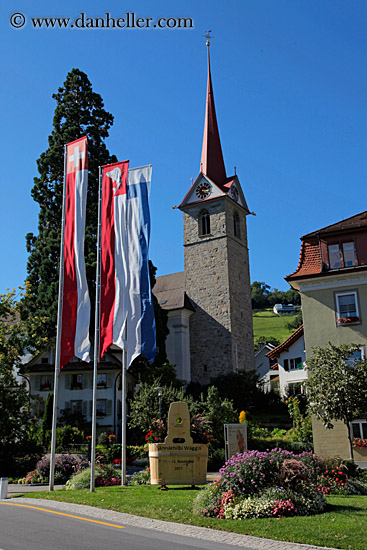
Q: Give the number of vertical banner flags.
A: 3